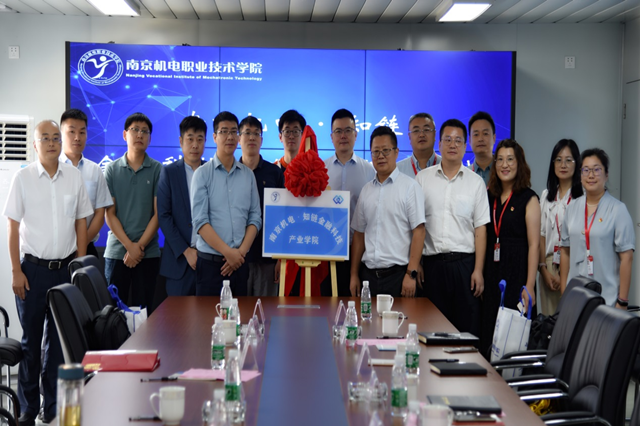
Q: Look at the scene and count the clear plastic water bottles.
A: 10